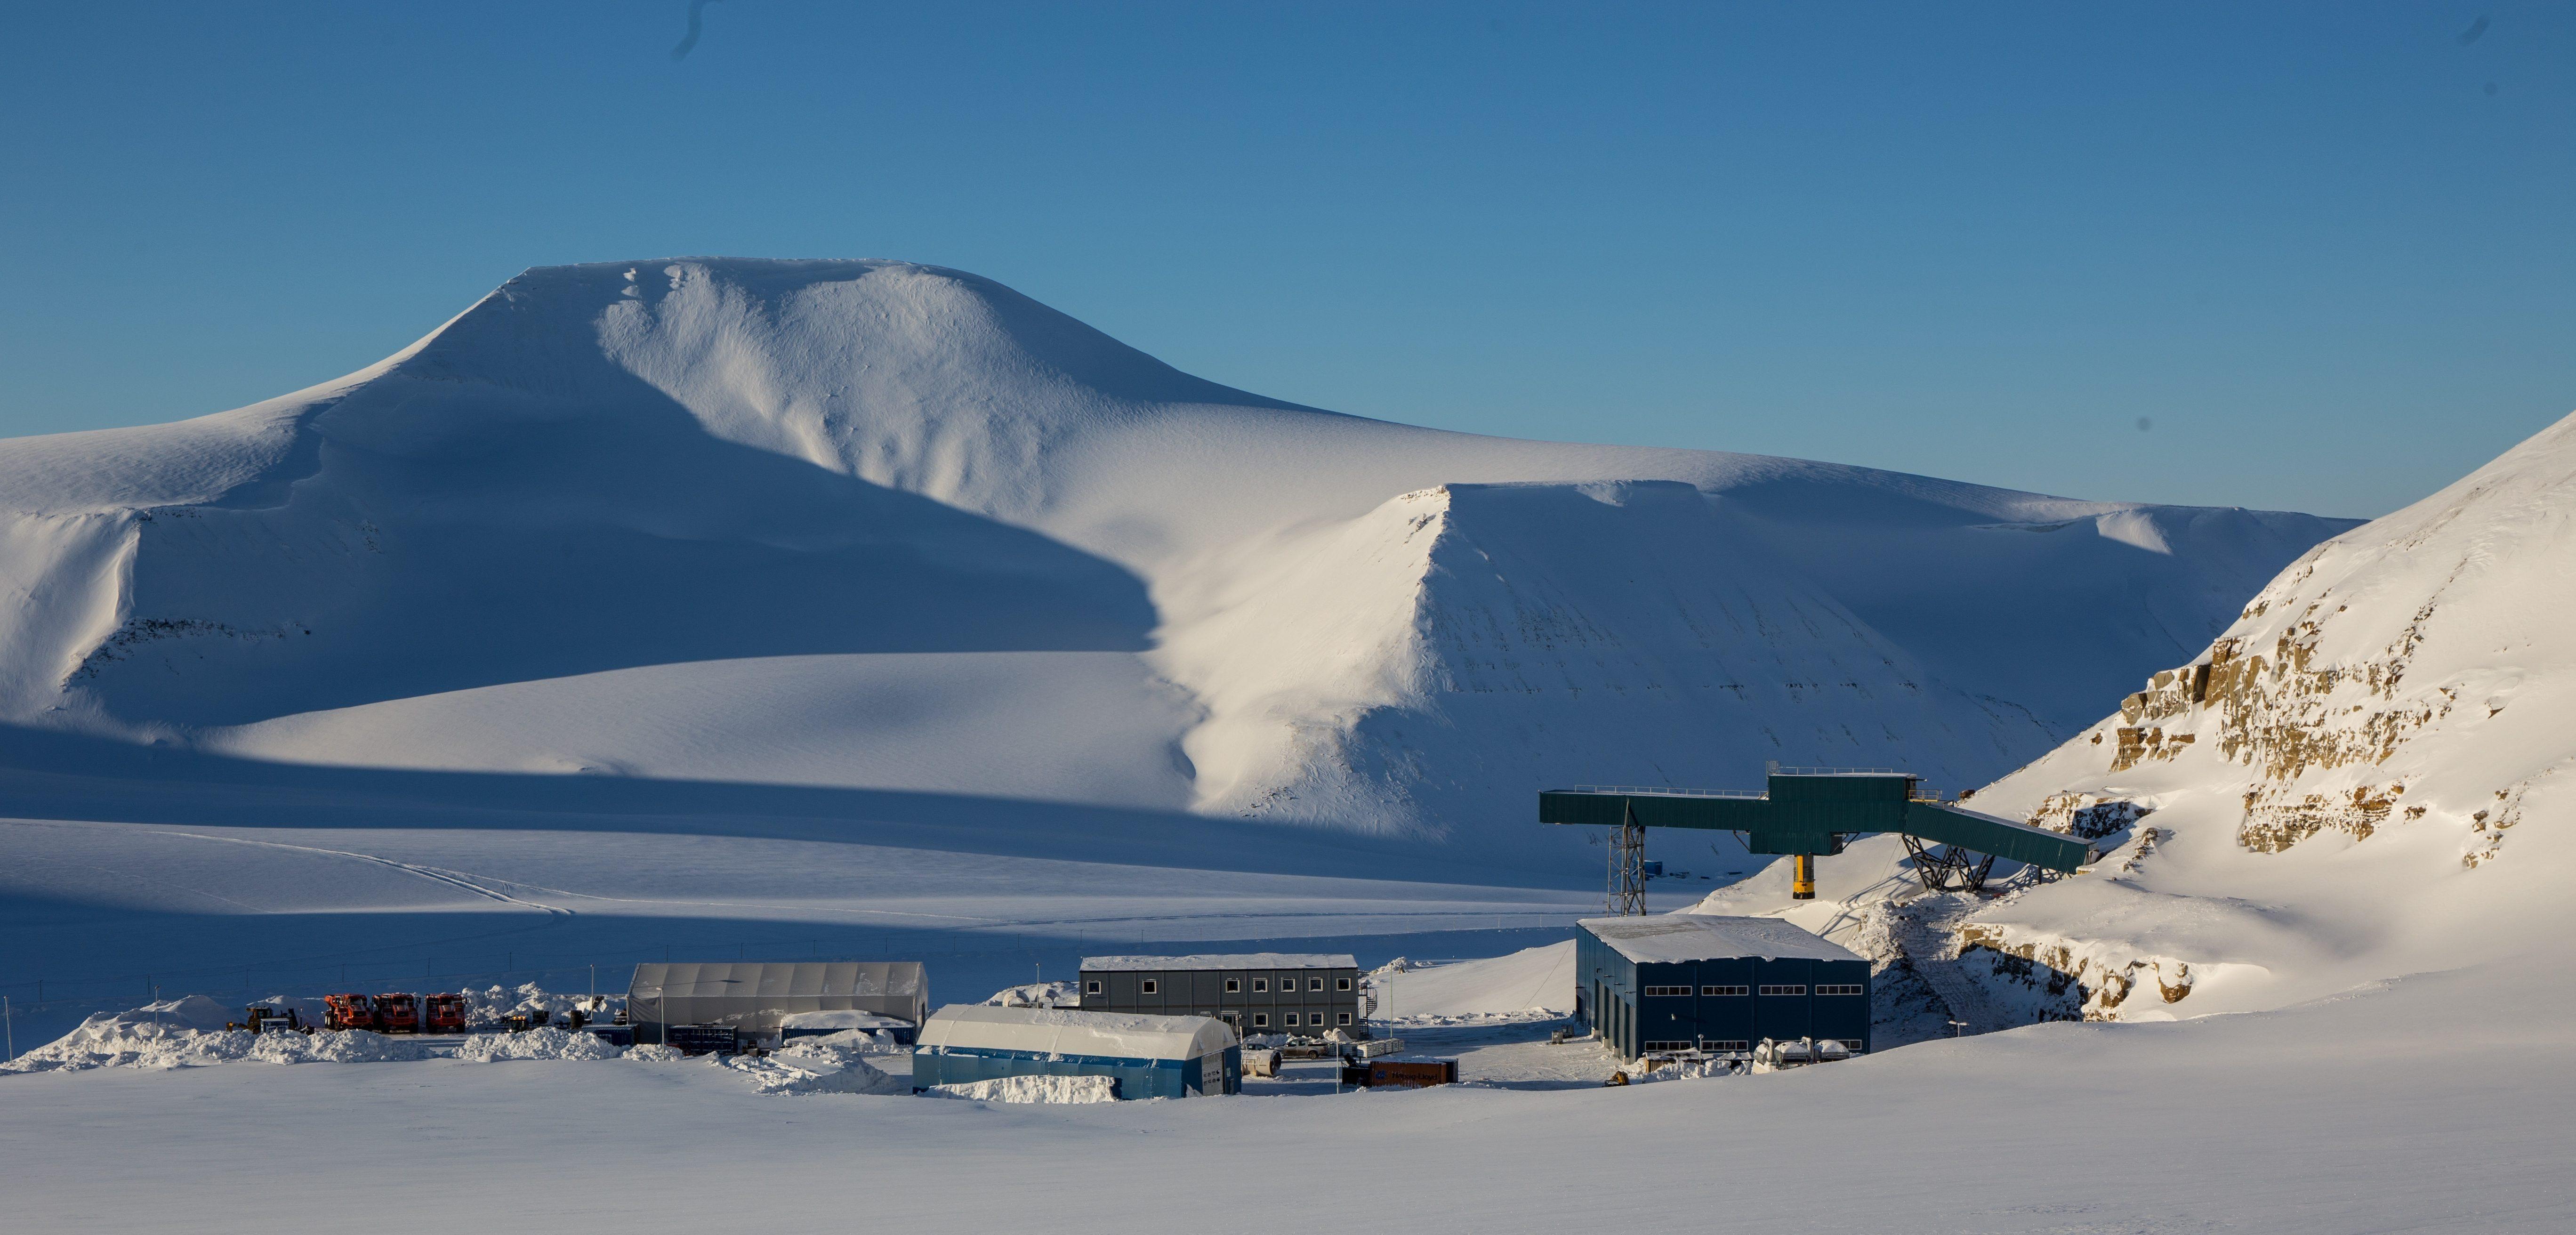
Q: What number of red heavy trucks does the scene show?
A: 3